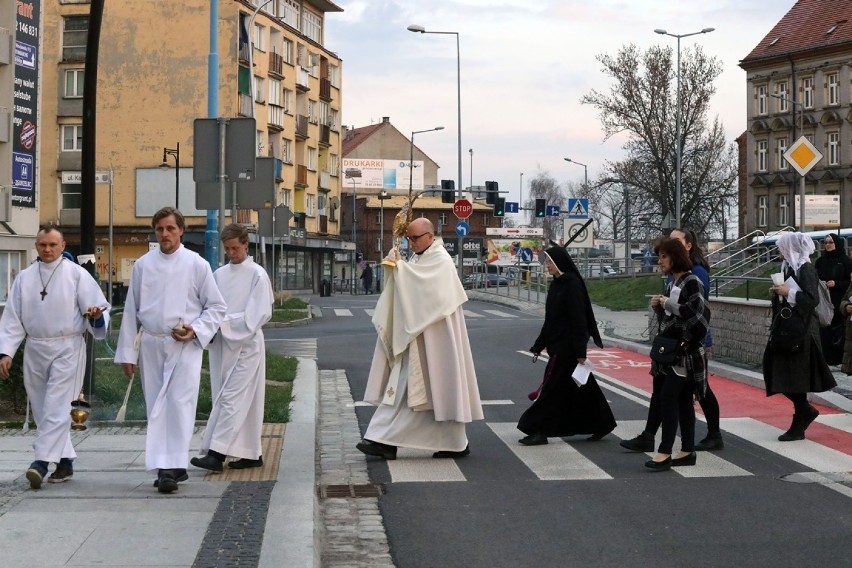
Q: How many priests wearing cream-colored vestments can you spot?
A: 1